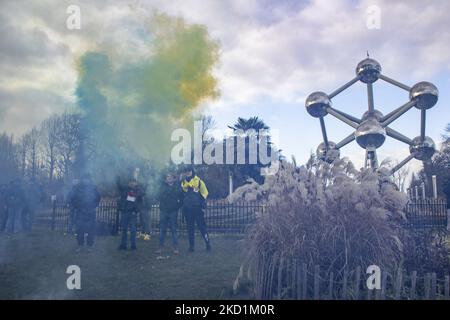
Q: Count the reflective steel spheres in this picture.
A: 7